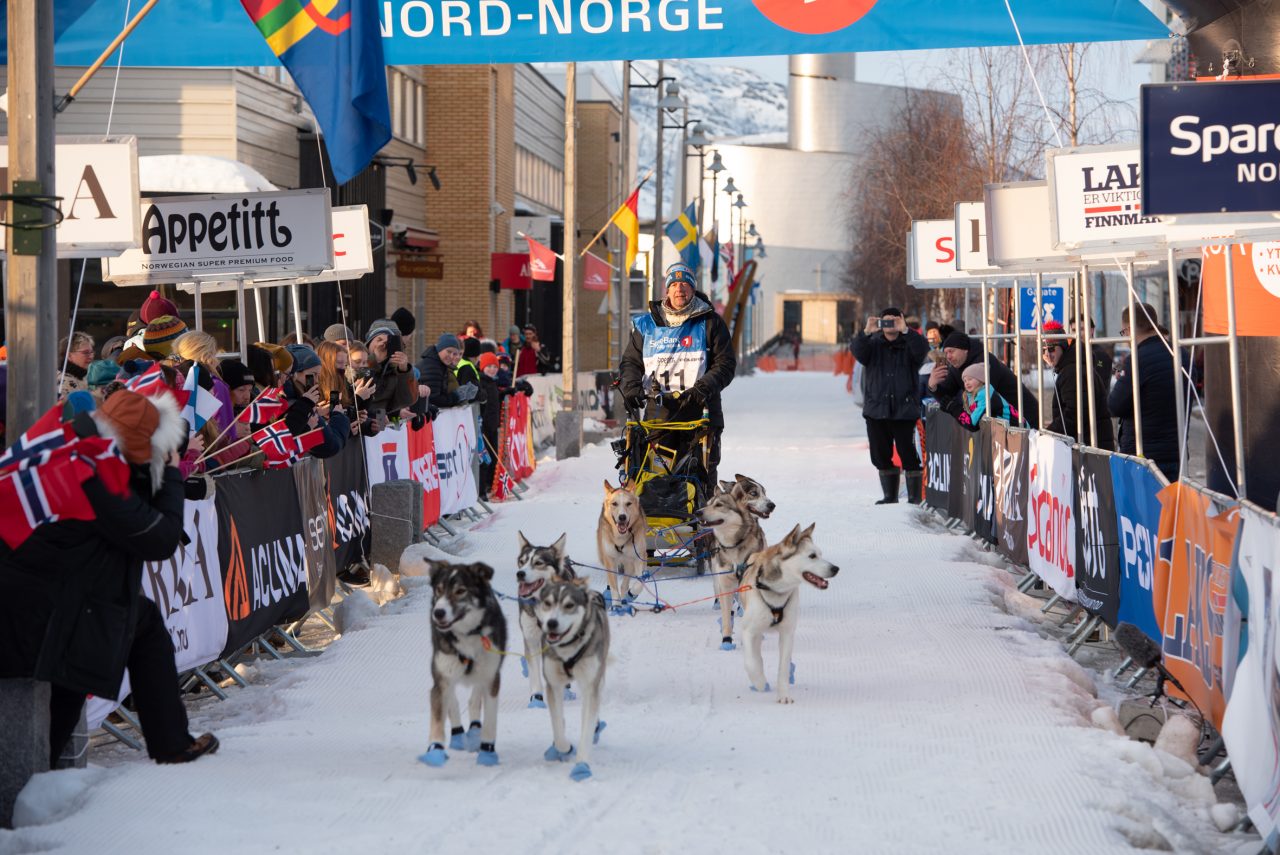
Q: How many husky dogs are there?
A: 7